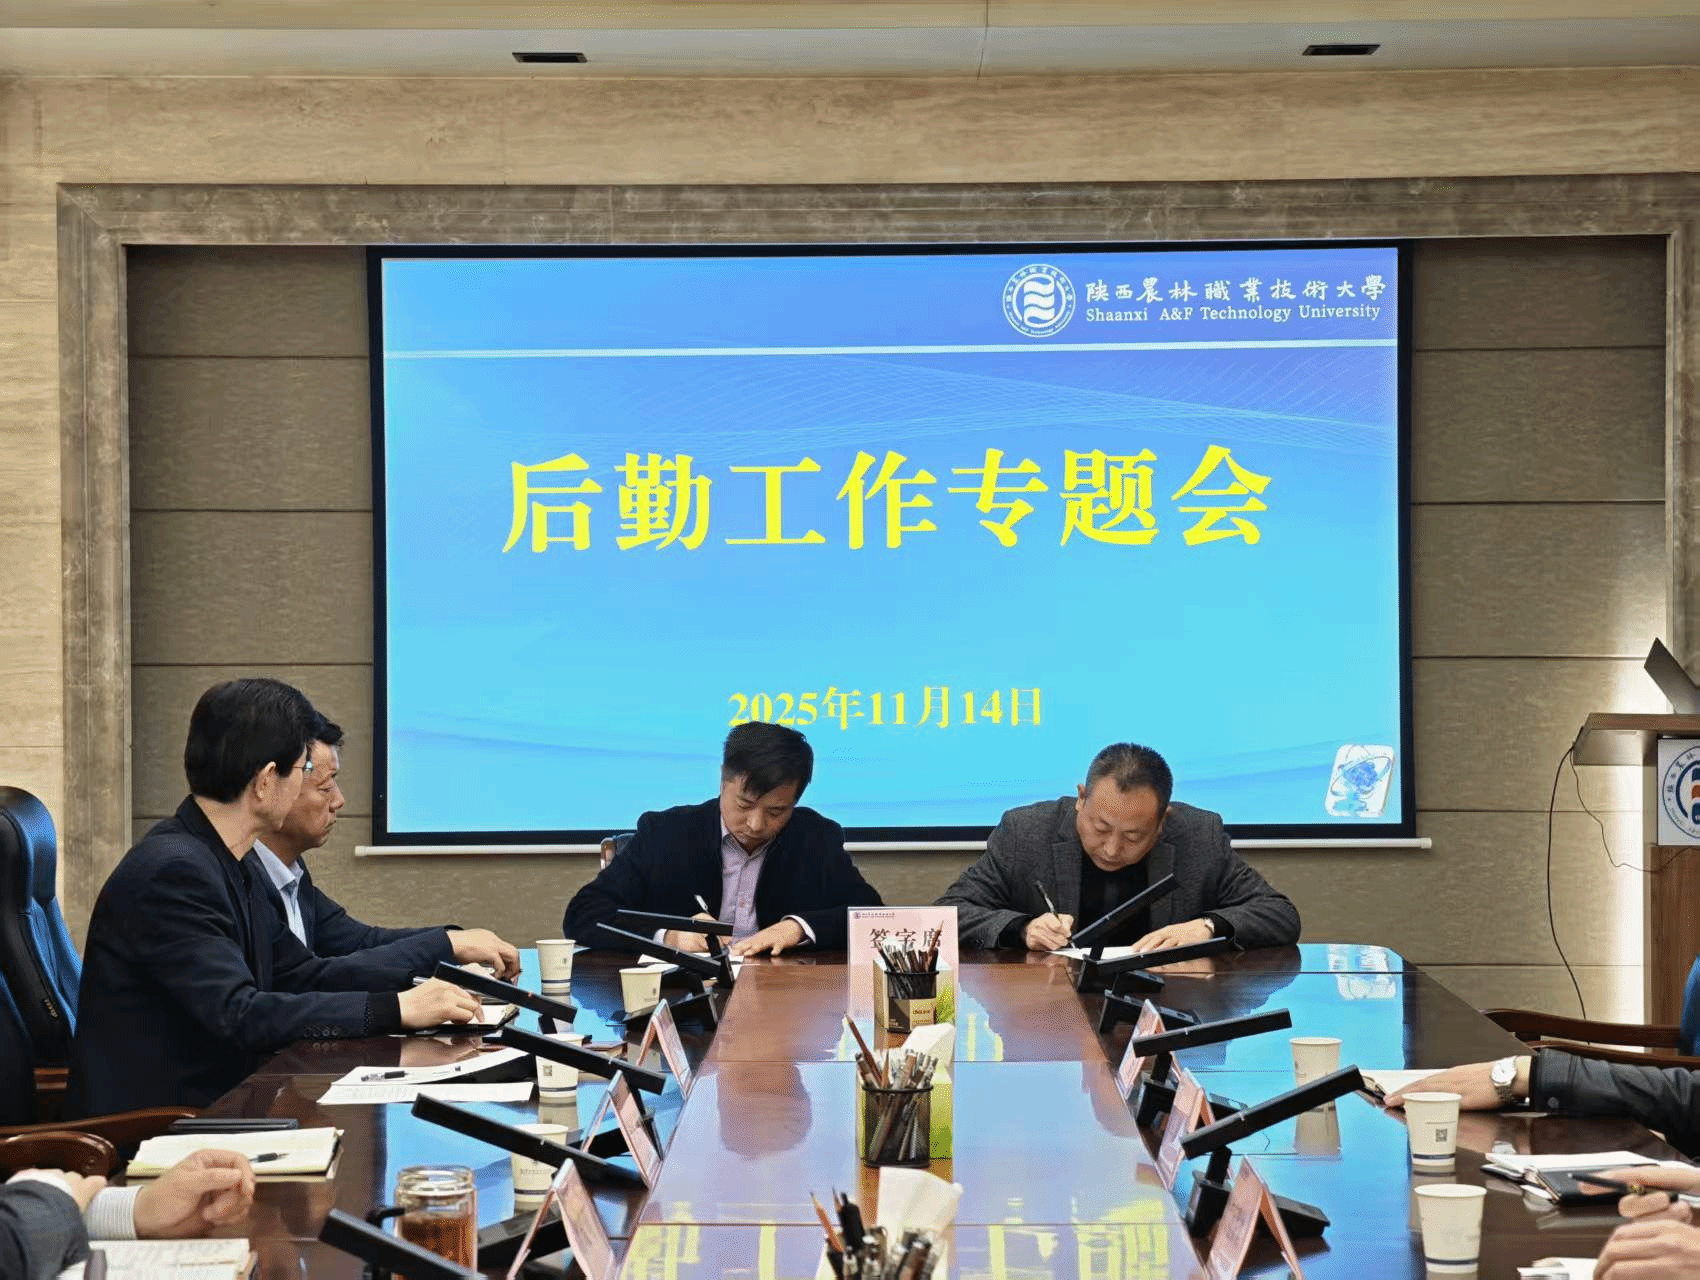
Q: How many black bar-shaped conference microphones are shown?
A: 10